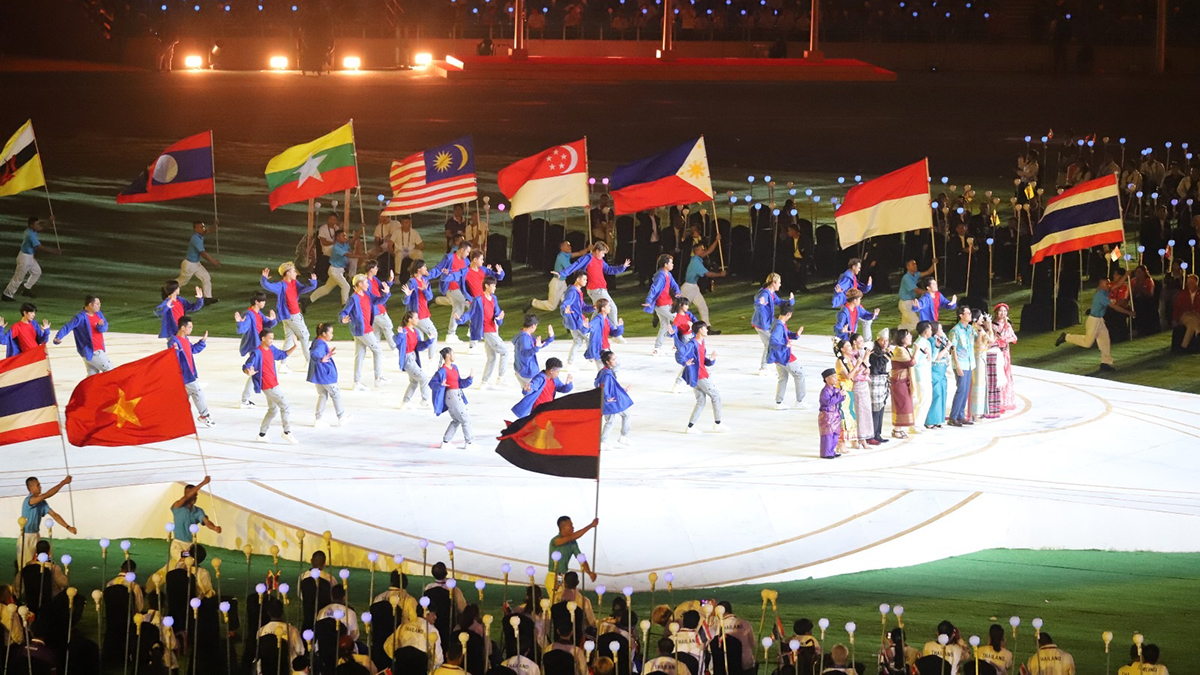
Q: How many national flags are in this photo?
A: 11